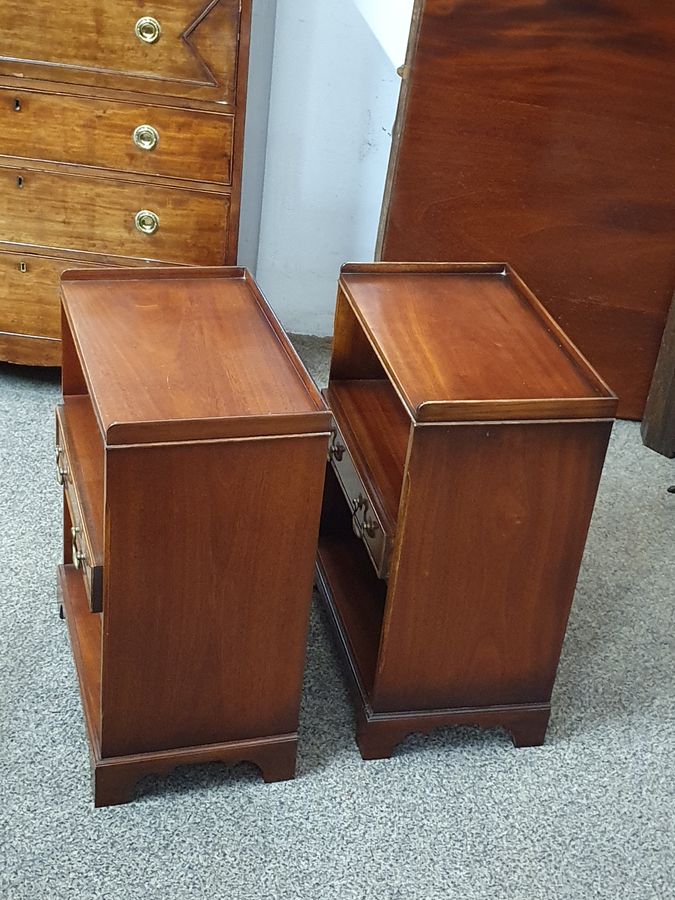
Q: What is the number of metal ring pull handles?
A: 3